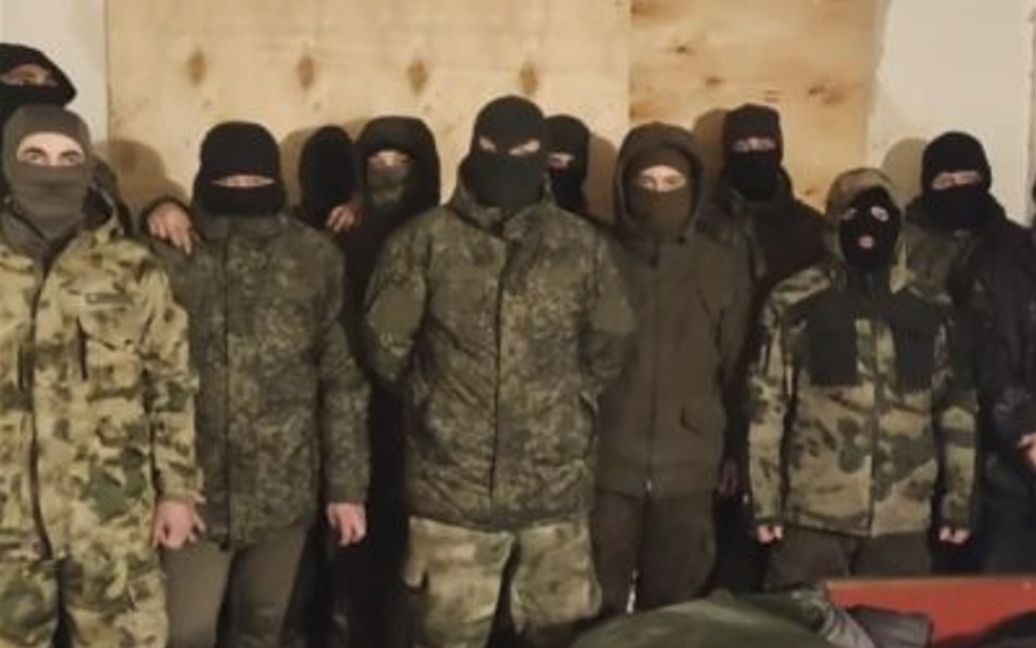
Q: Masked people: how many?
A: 11